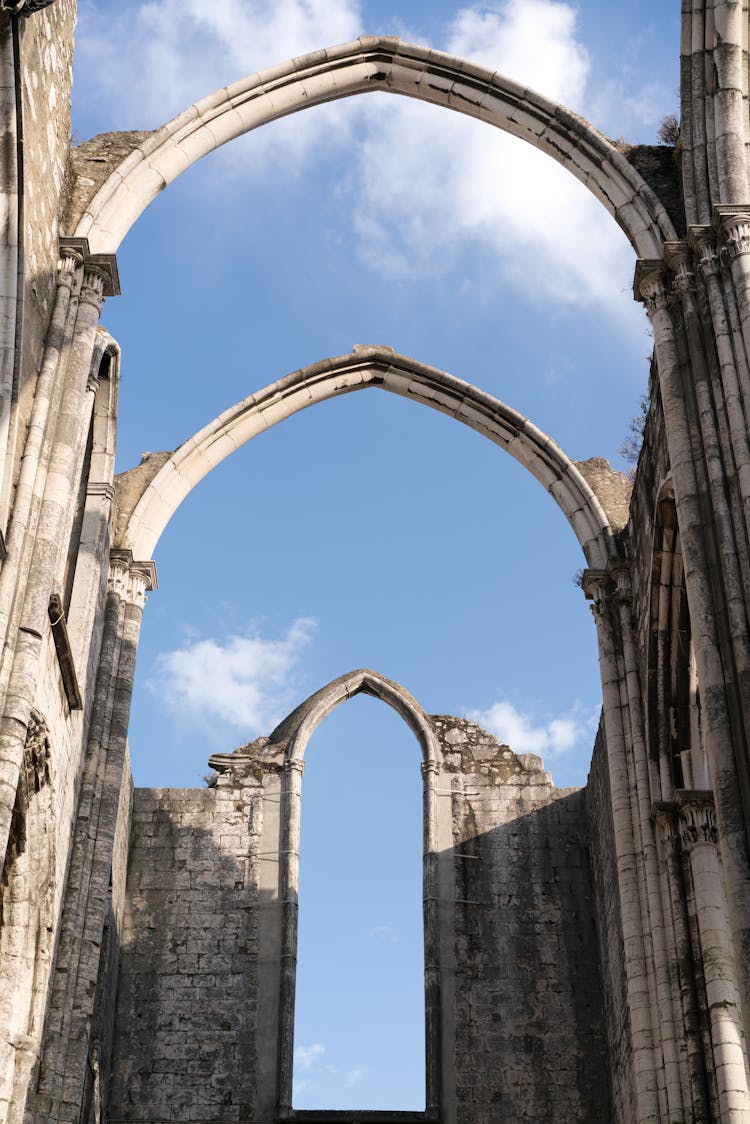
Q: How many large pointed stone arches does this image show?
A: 3